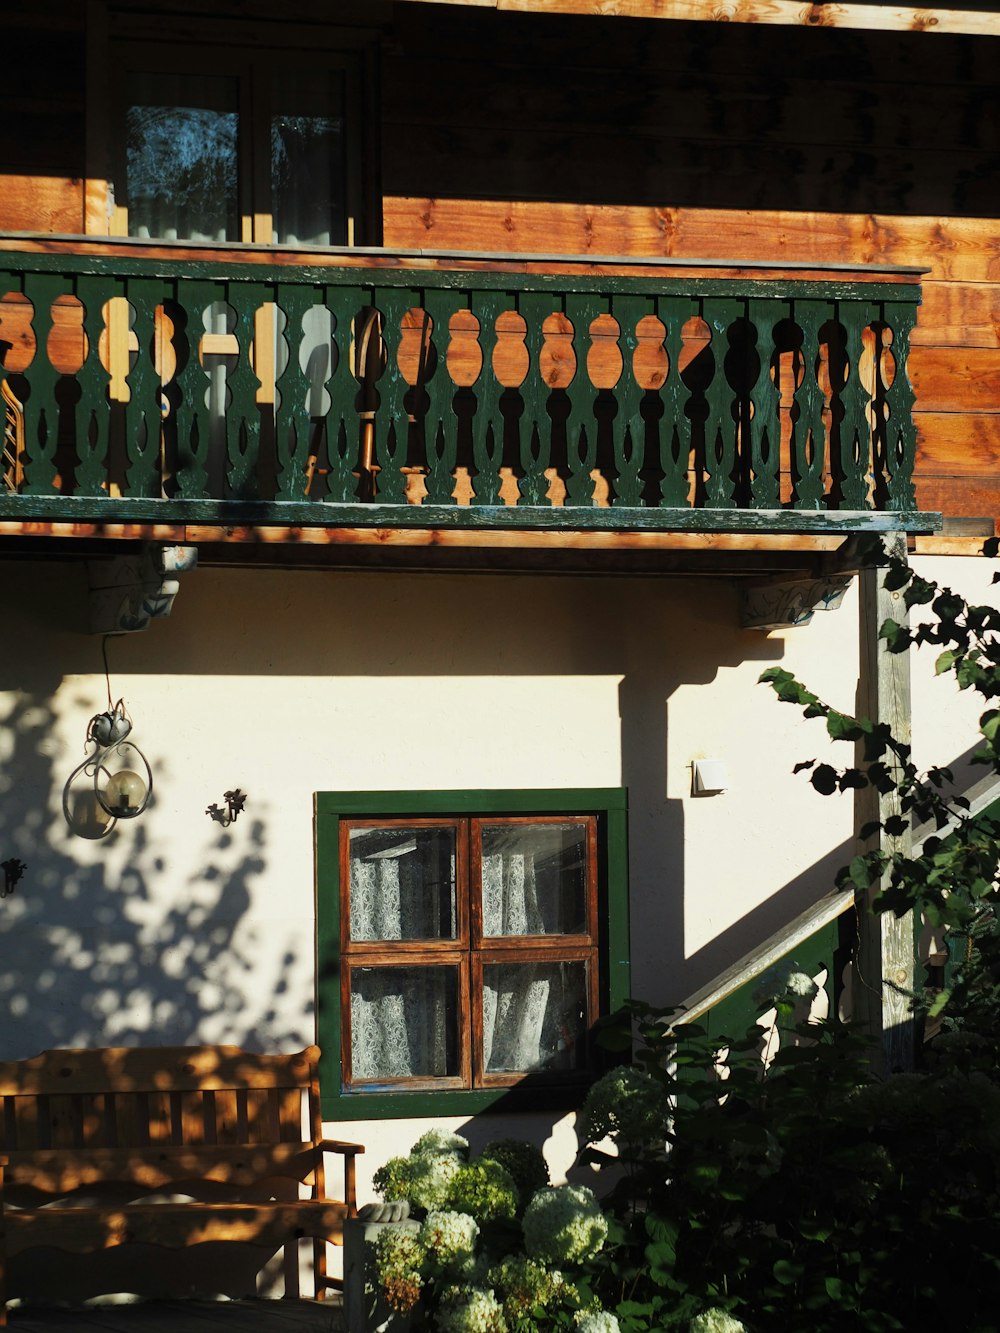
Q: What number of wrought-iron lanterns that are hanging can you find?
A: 1